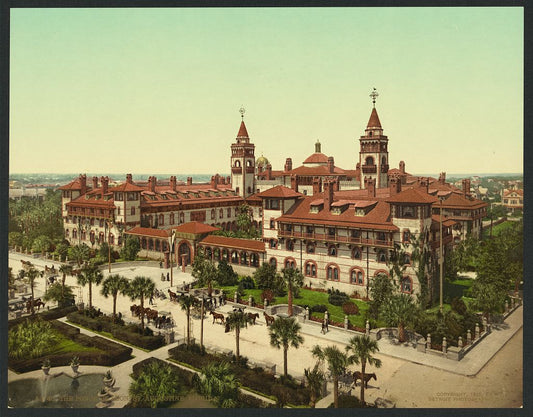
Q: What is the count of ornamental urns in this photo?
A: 4